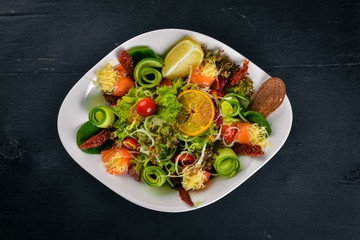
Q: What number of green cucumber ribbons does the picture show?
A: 5